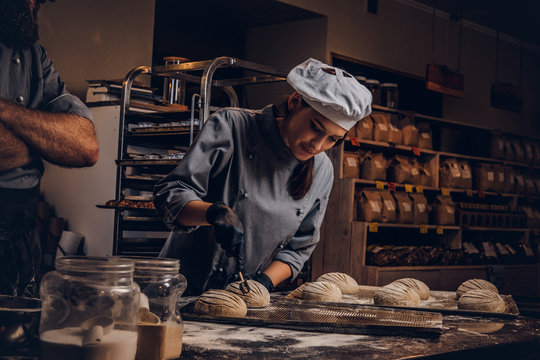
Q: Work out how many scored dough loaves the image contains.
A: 8